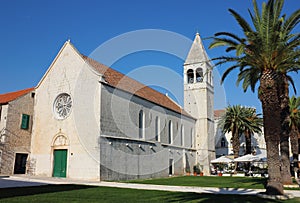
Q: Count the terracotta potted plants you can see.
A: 4